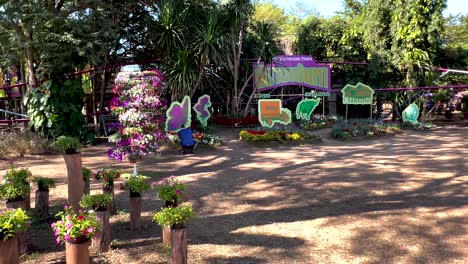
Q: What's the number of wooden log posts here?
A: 12